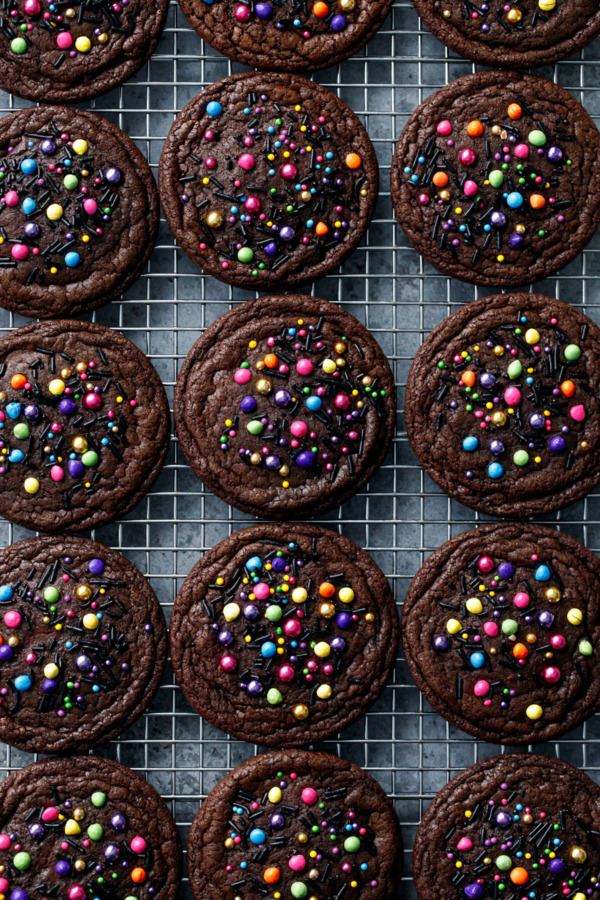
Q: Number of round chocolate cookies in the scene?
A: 15